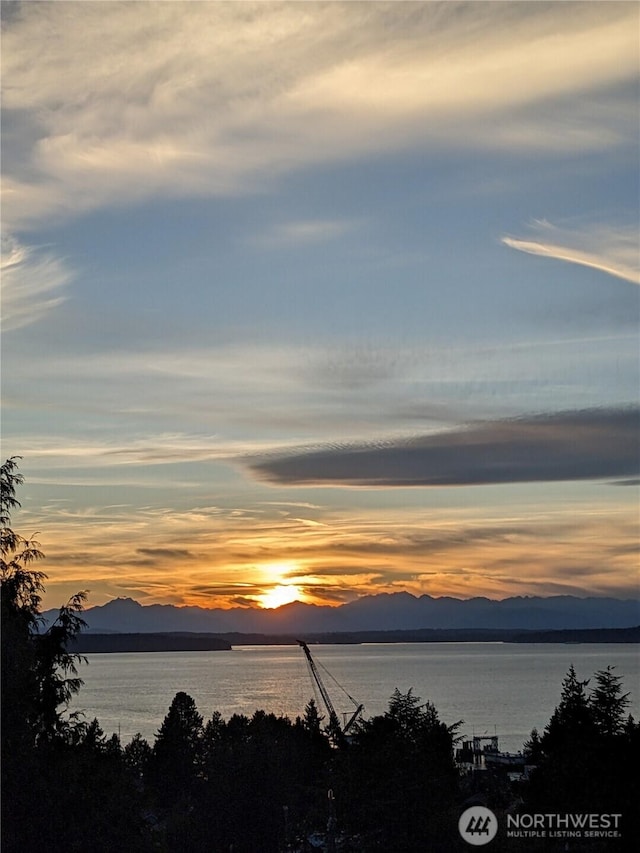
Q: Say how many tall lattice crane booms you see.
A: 1